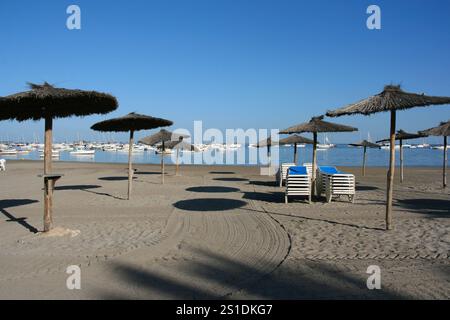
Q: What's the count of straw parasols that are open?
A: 11